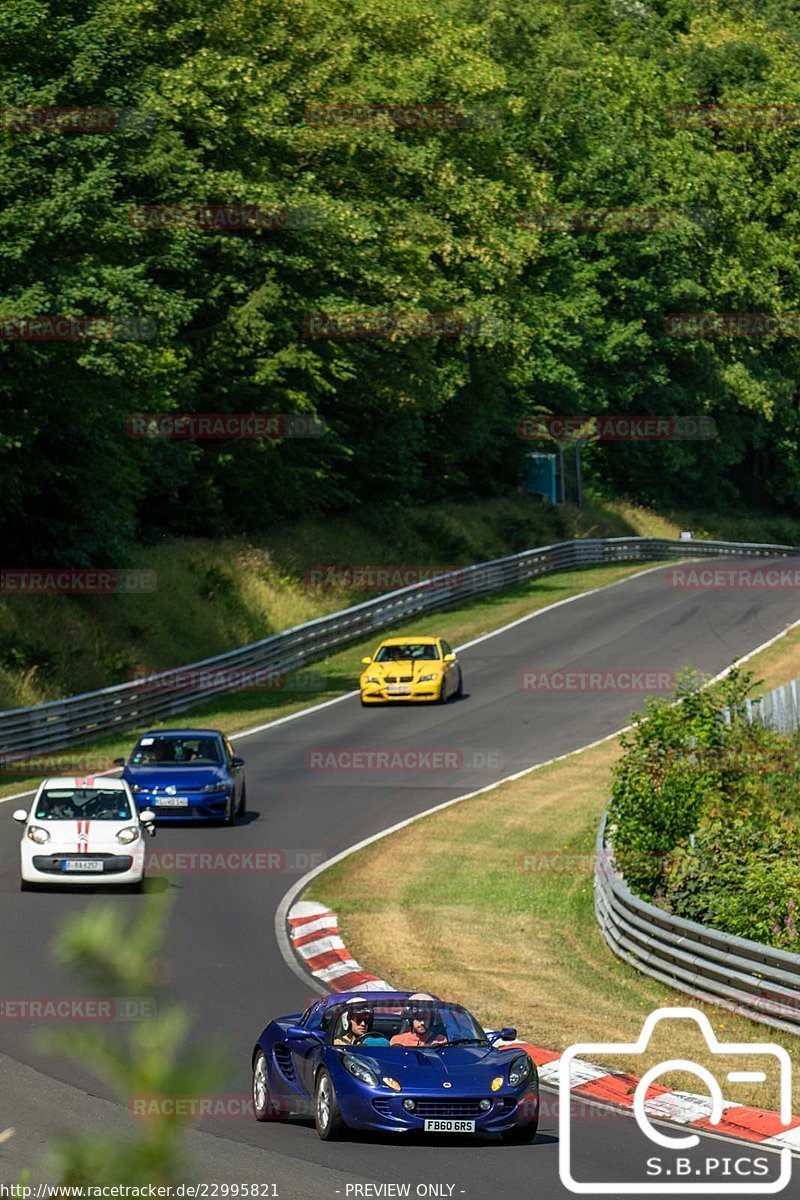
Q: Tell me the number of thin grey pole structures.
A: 2